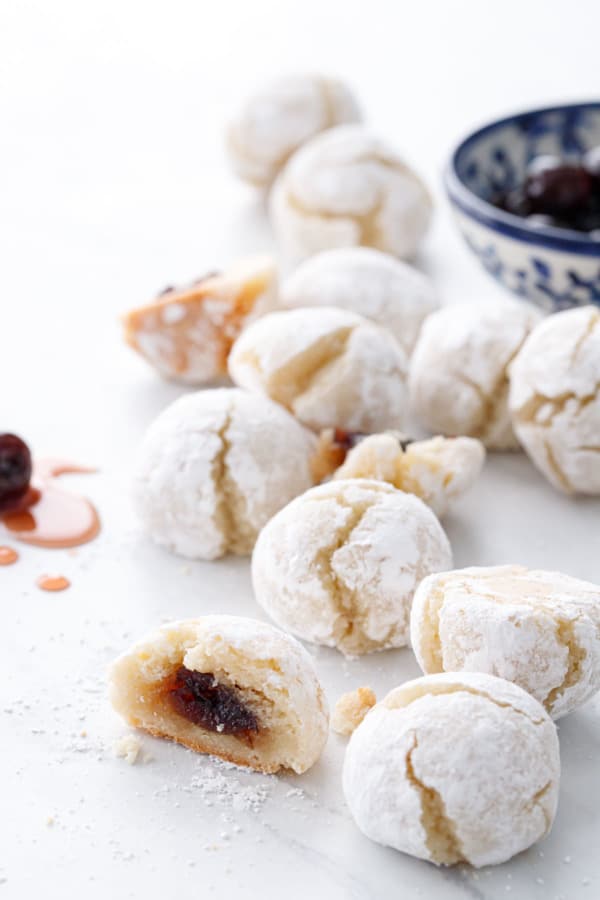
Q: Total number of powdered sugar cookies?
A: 13